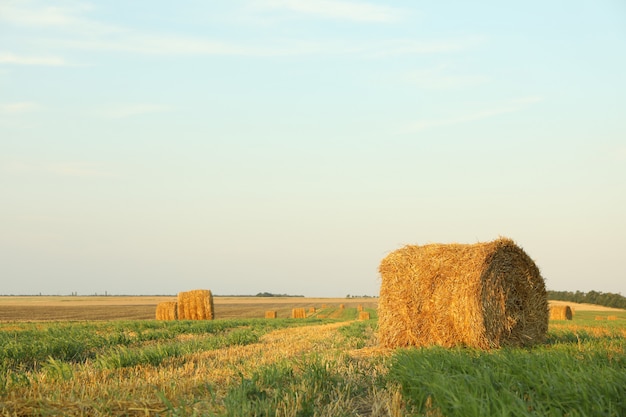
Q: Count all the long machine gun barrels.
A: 0